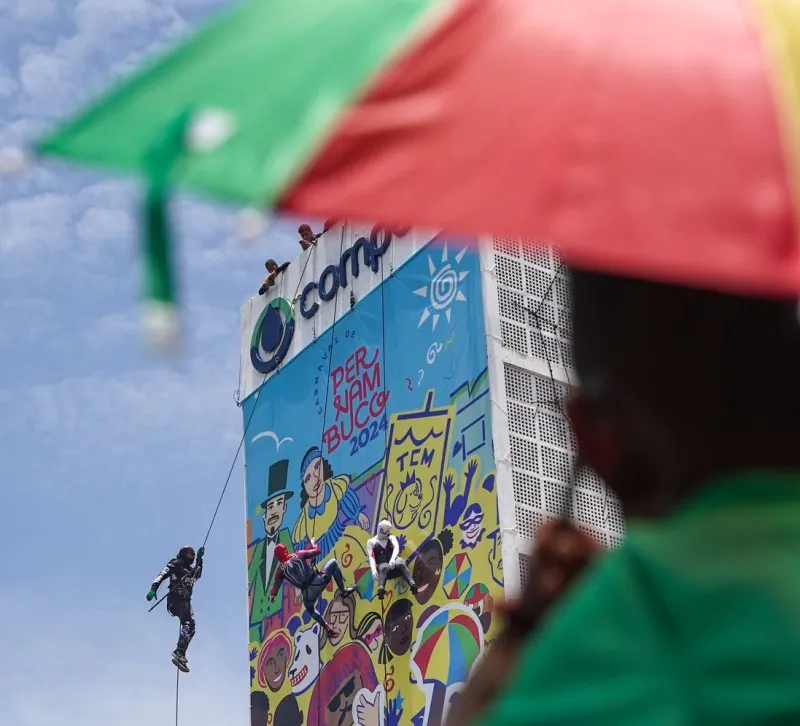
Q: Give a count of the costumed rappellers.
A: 3